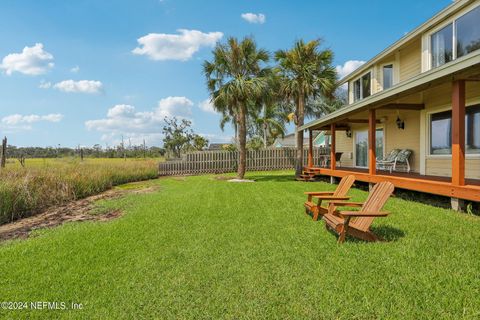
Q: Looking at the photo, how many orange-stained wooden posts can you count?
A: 4